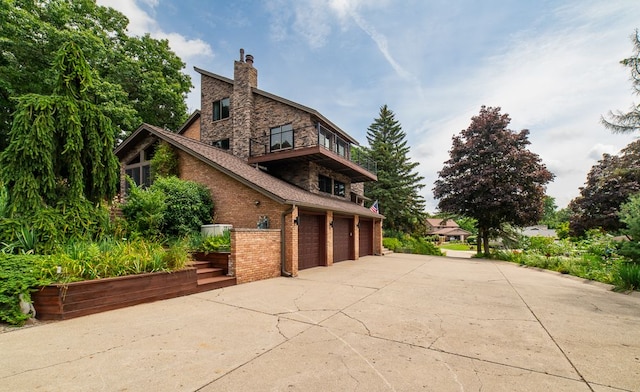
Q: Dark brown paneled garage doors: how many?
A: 3